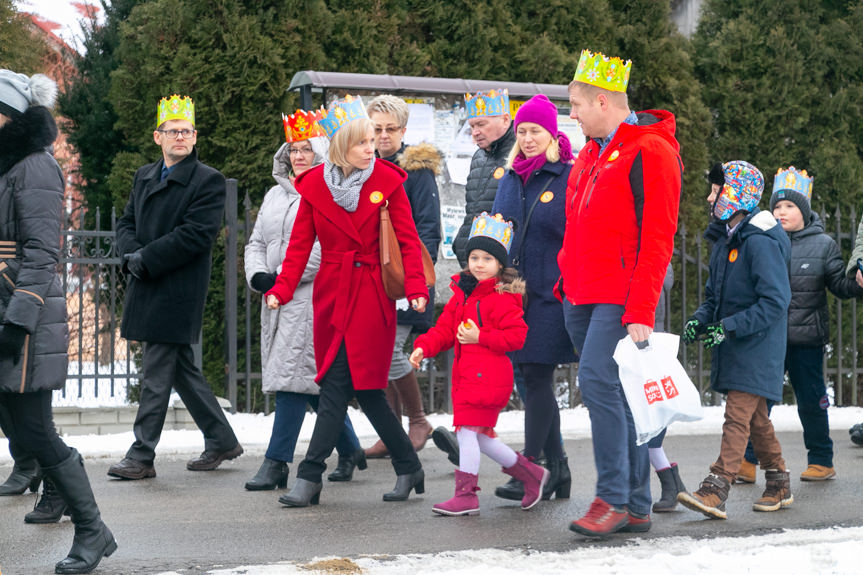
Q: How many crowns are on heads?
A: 7